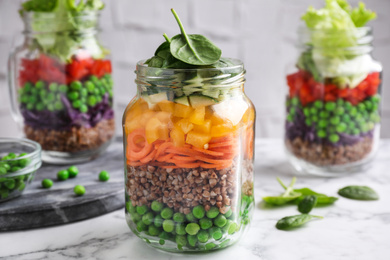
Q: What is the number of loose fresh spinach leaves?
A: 5